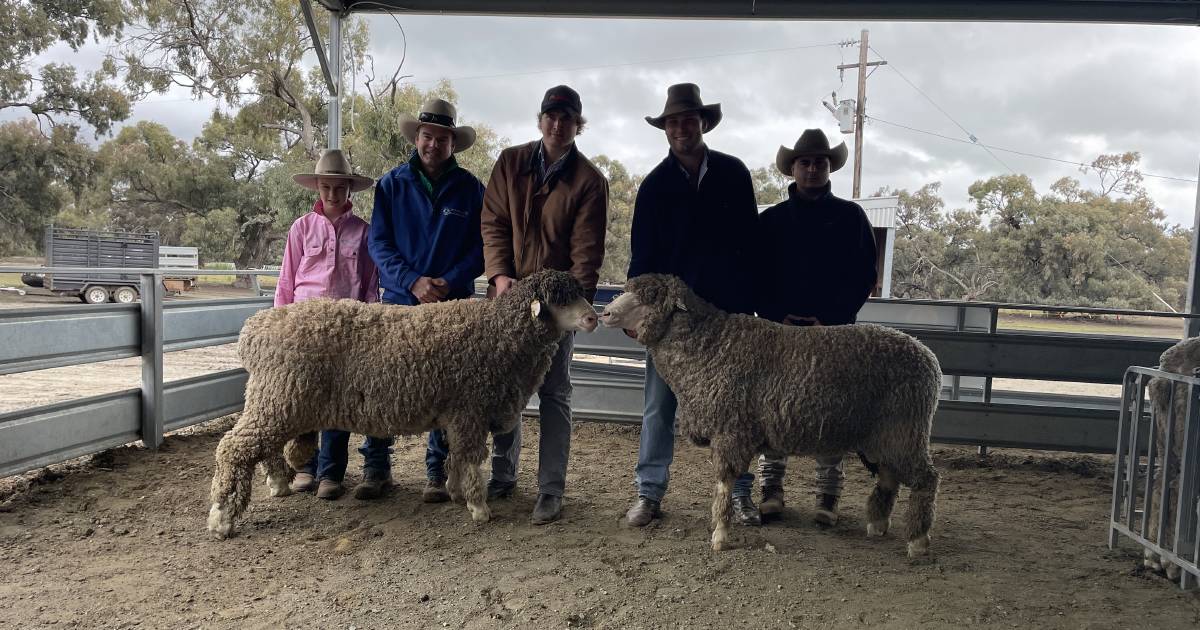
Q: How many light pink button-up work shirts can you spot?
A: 1